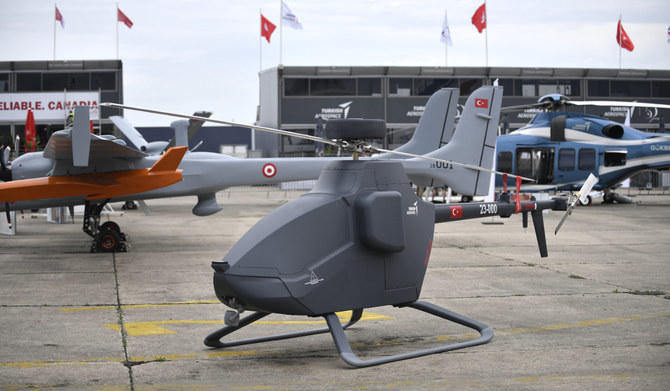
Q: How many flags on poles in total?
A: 7